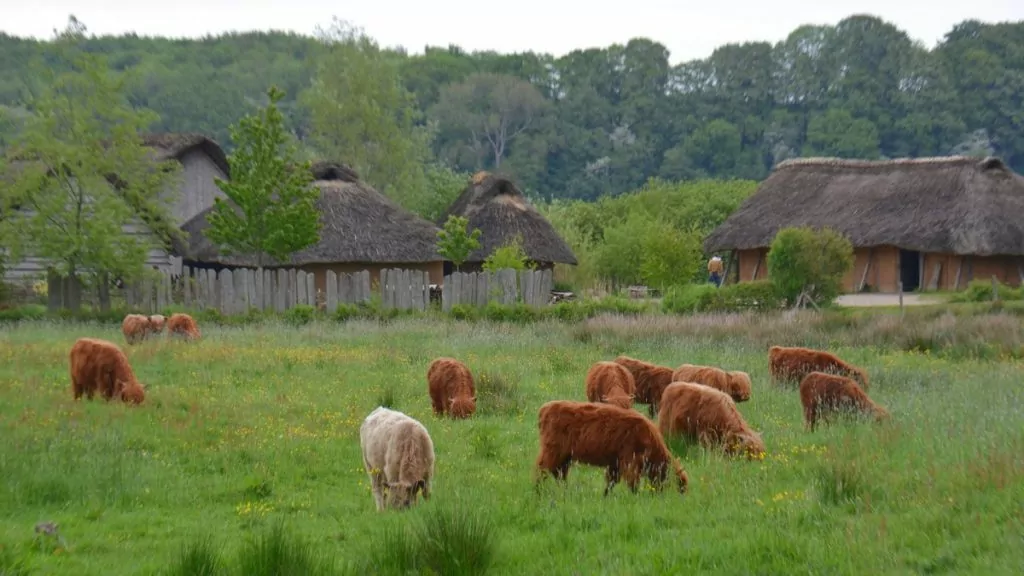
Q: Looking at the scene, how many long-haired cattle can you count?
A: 12